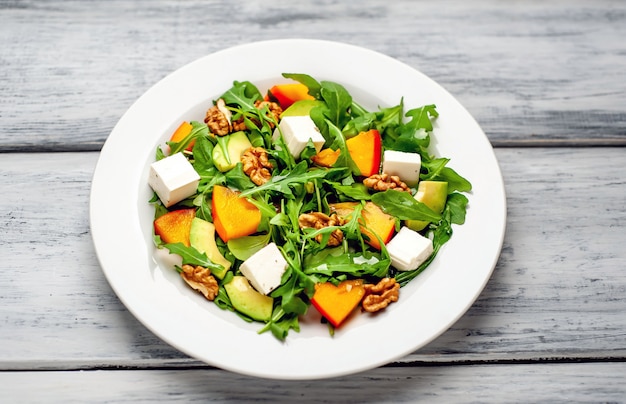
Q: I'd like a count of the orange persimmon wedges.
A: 7